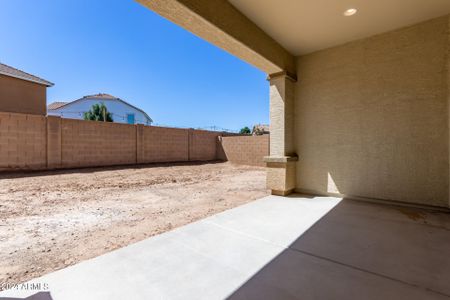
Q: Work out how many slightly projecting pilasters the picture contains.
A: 3